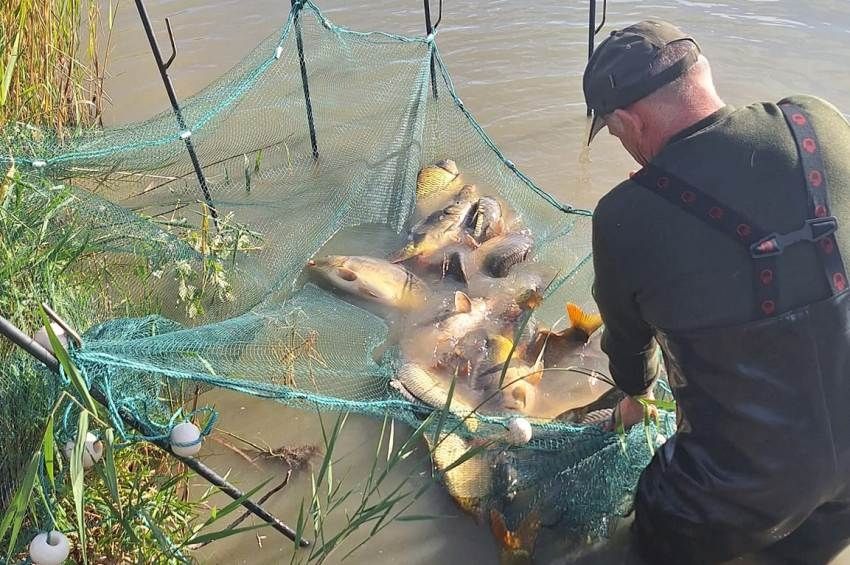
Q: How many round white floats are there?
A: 5